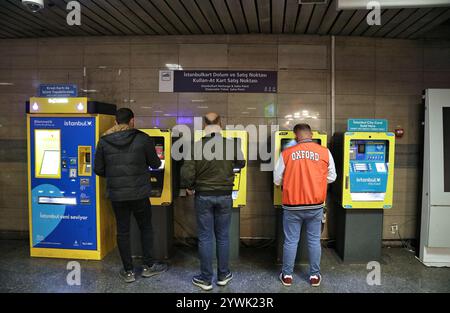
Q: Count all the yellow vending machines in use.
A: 3